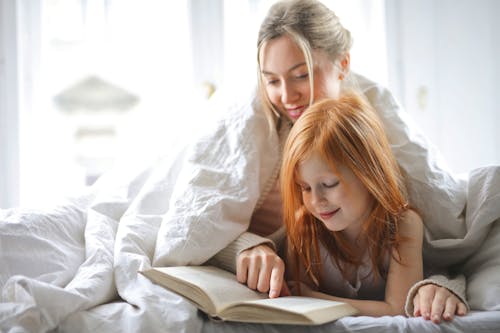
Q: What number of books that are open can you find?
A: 1